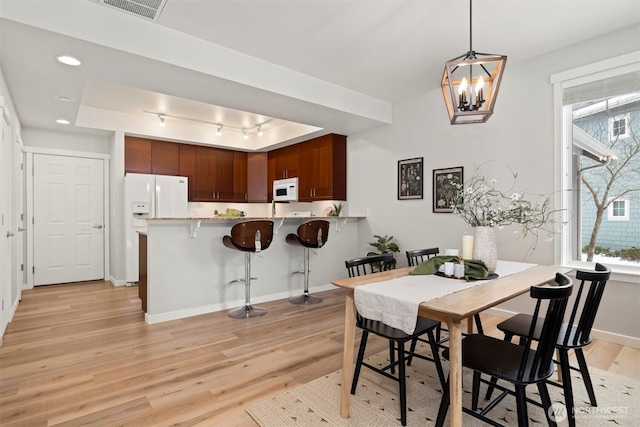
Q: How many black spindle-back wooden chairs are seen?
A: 4